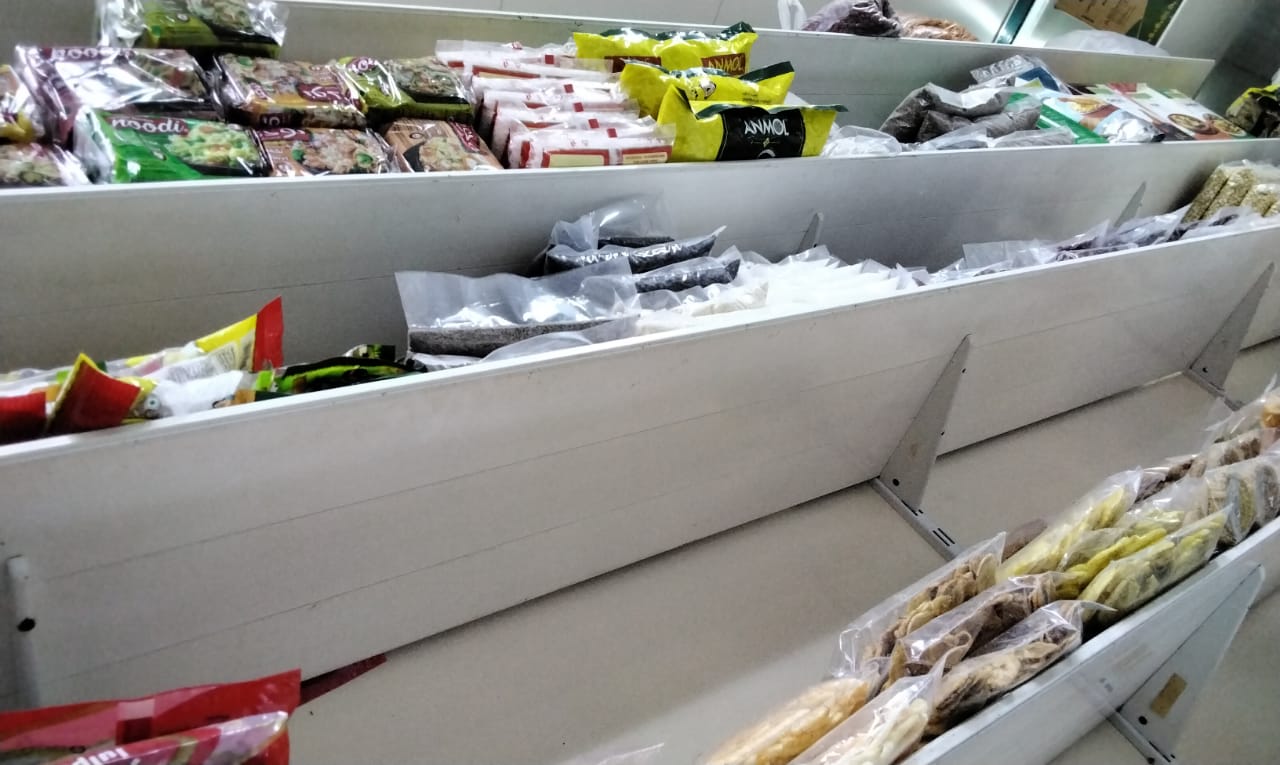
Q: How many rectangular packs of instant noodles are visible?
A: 9